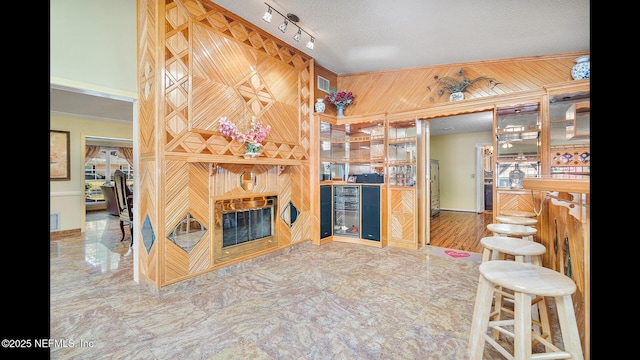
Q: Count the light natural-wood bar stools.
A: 5